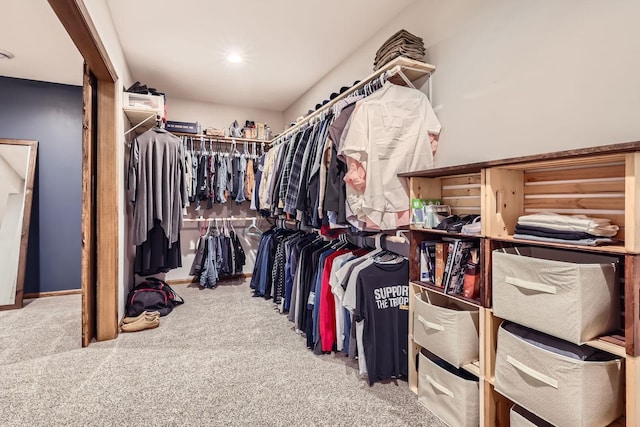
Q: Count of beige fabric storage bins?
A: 5